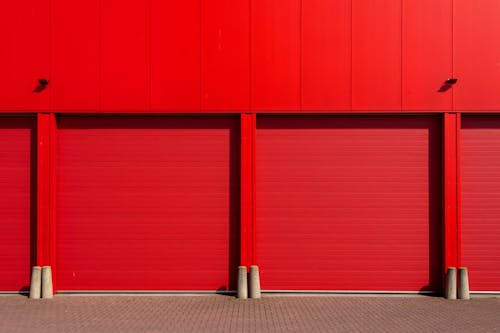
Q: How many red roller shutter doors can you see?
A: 4